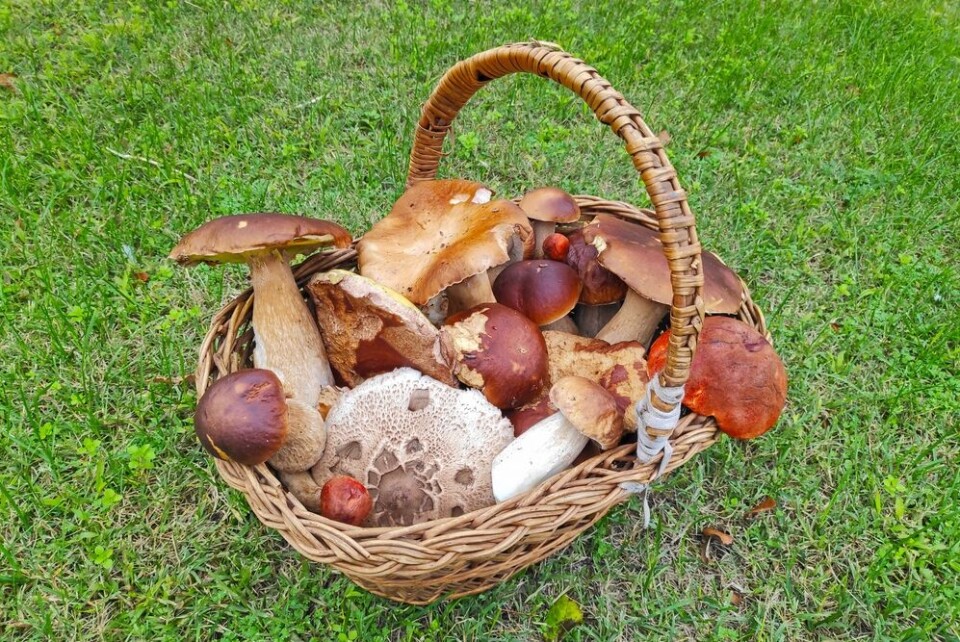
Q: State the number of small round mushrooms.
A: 2